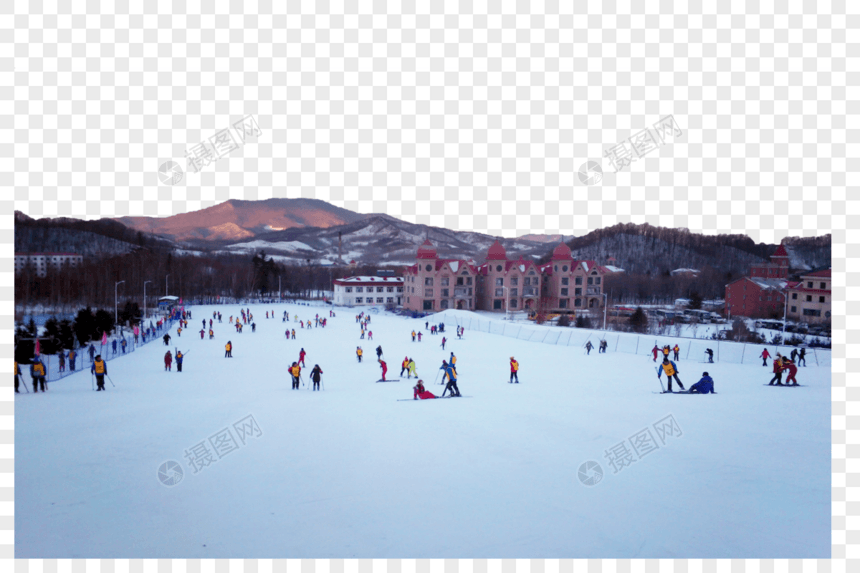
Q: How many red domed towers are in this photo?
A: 3